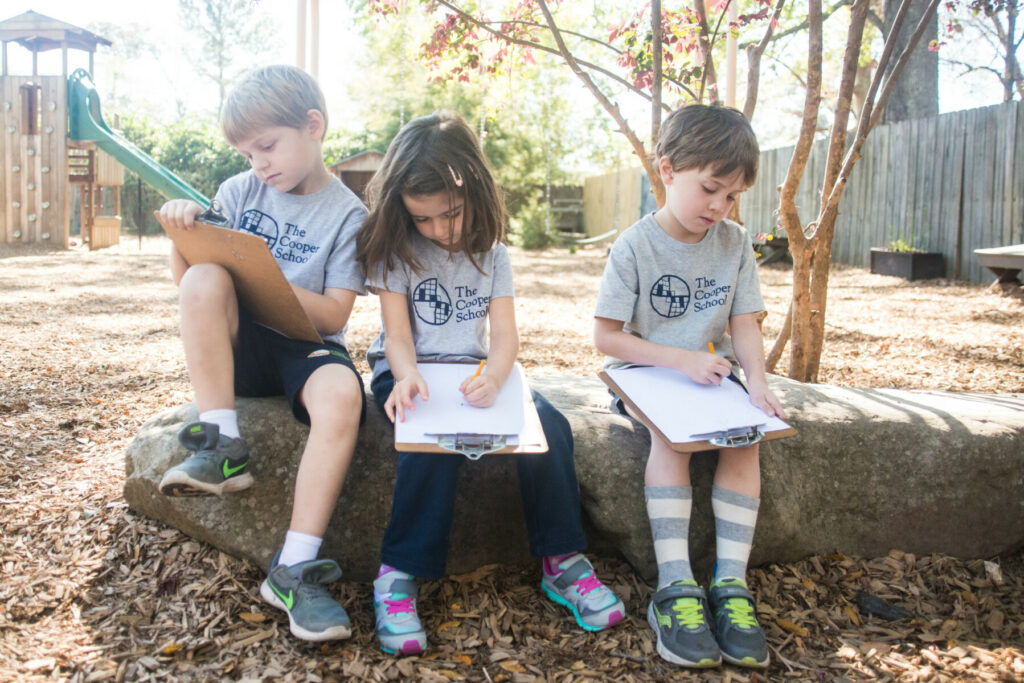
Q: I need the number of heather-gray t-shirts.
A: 3